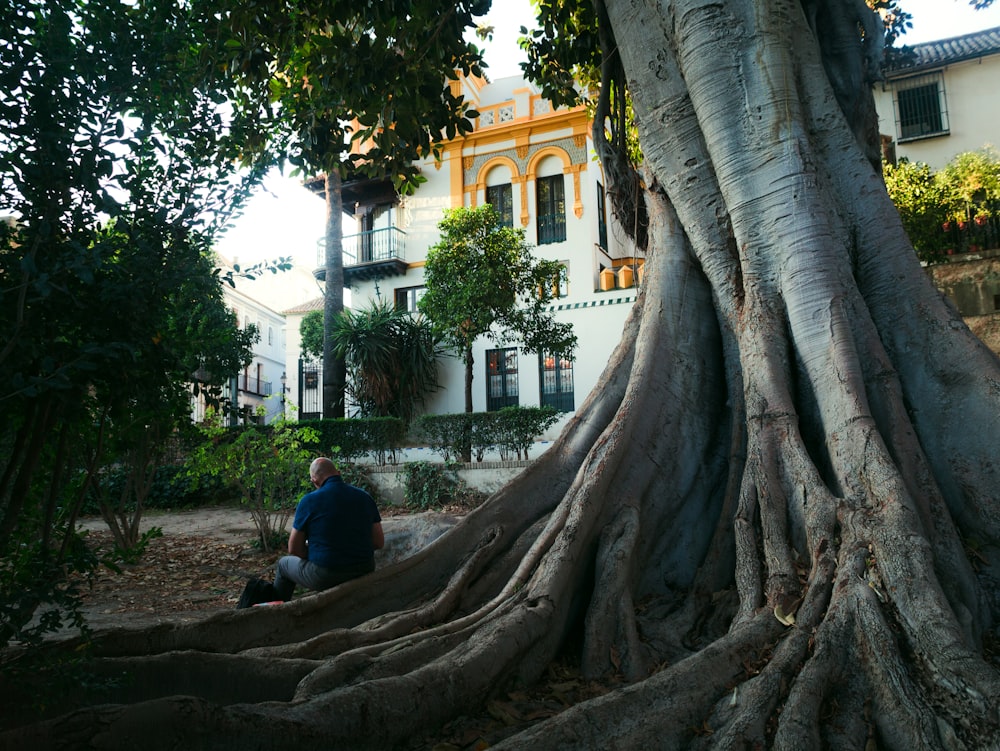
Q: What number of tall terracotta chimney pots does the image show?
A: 0